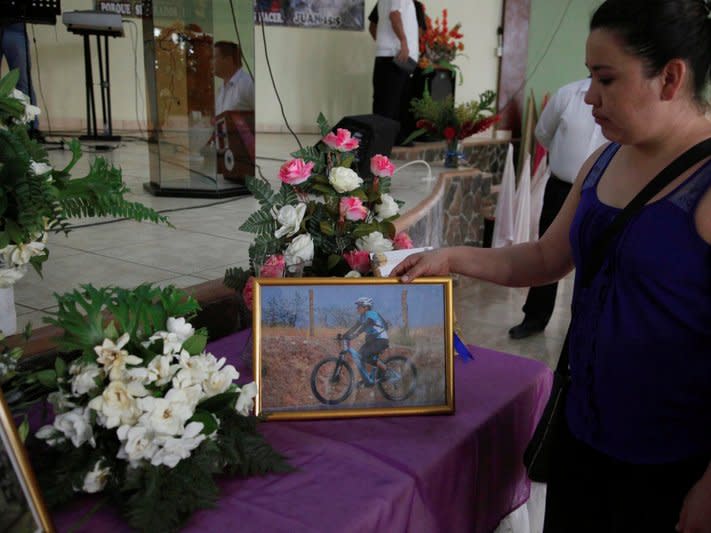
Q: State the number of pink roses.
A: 8